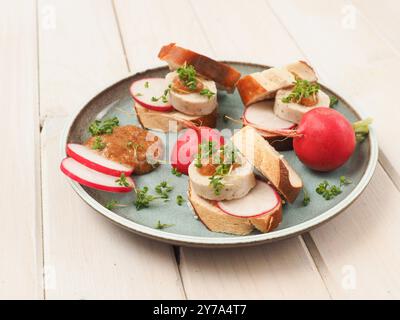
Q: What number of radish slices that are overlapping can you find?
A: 2